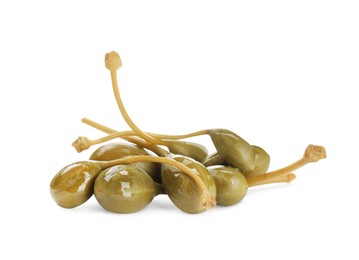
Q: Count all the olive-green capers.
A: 8